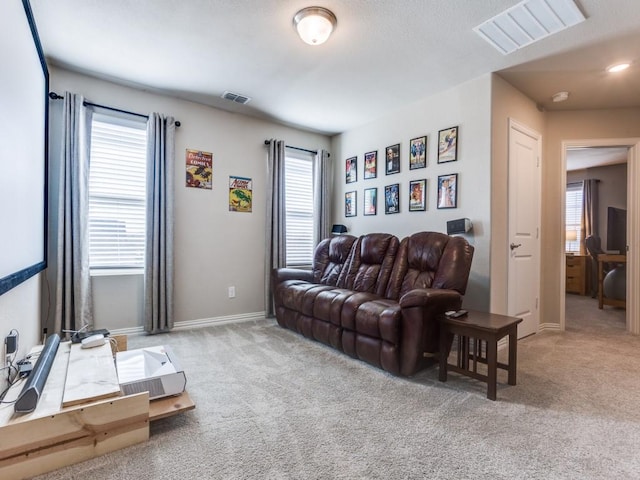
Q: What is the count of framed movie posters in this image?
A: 10